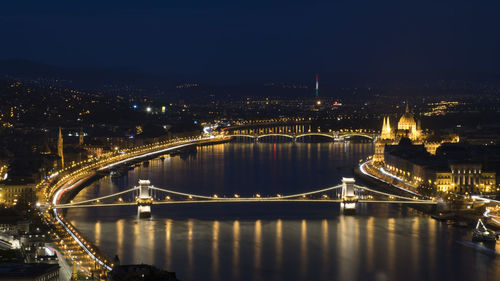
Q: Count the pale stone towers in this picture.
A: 2